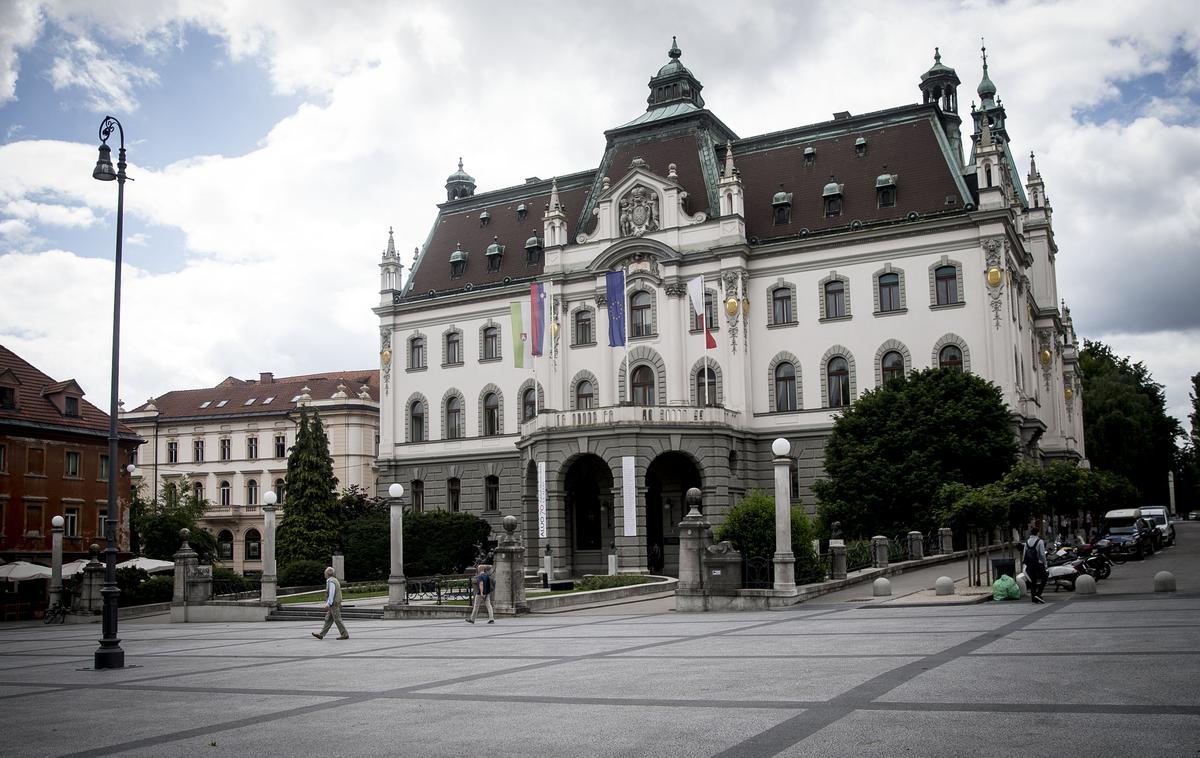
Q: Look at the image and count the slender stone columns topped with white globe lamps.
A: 4